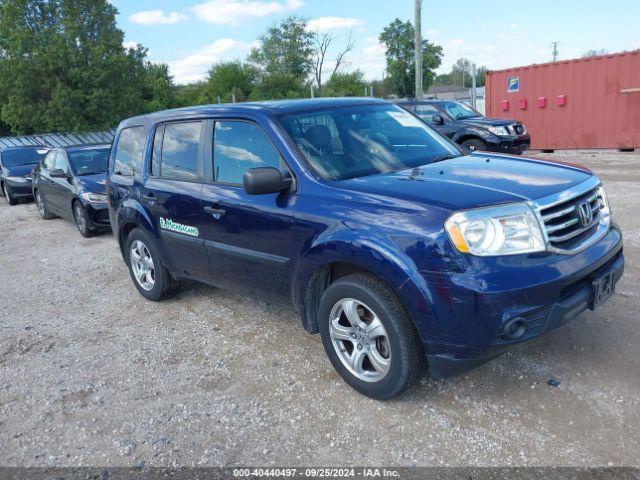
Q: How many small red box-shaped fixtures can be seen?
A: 4